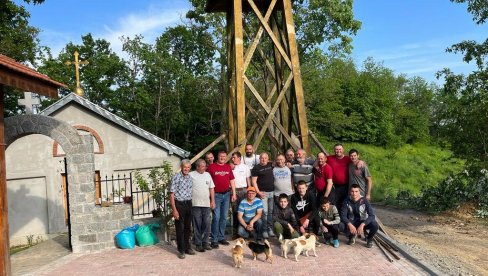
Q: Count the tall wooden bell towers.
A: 1